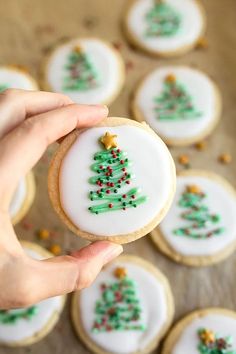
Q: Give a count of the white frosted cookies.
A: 10